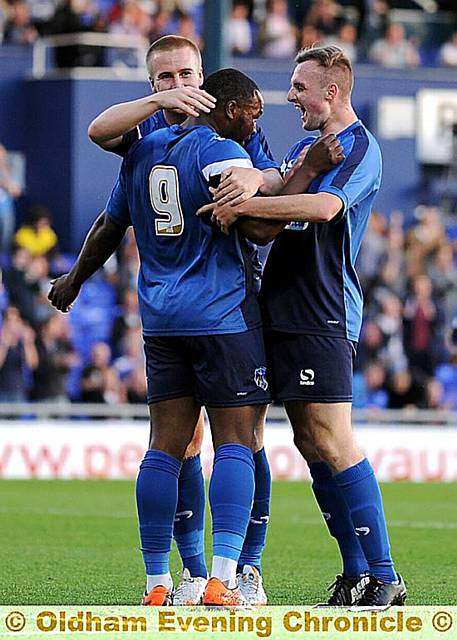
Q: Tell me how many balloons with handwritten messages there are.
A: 0